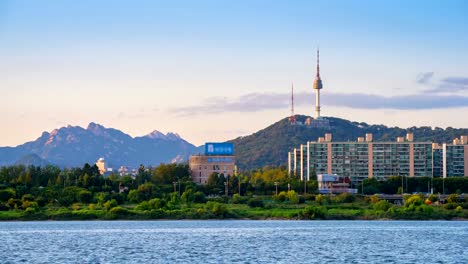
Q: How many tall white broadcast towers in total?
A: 1